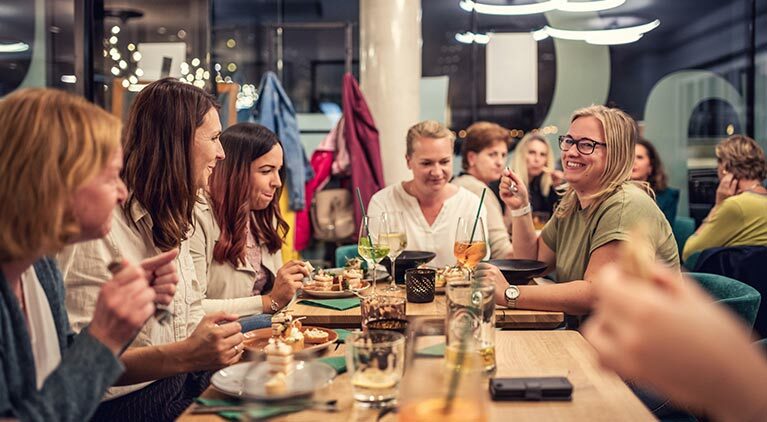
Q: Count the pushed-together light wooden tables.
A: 2